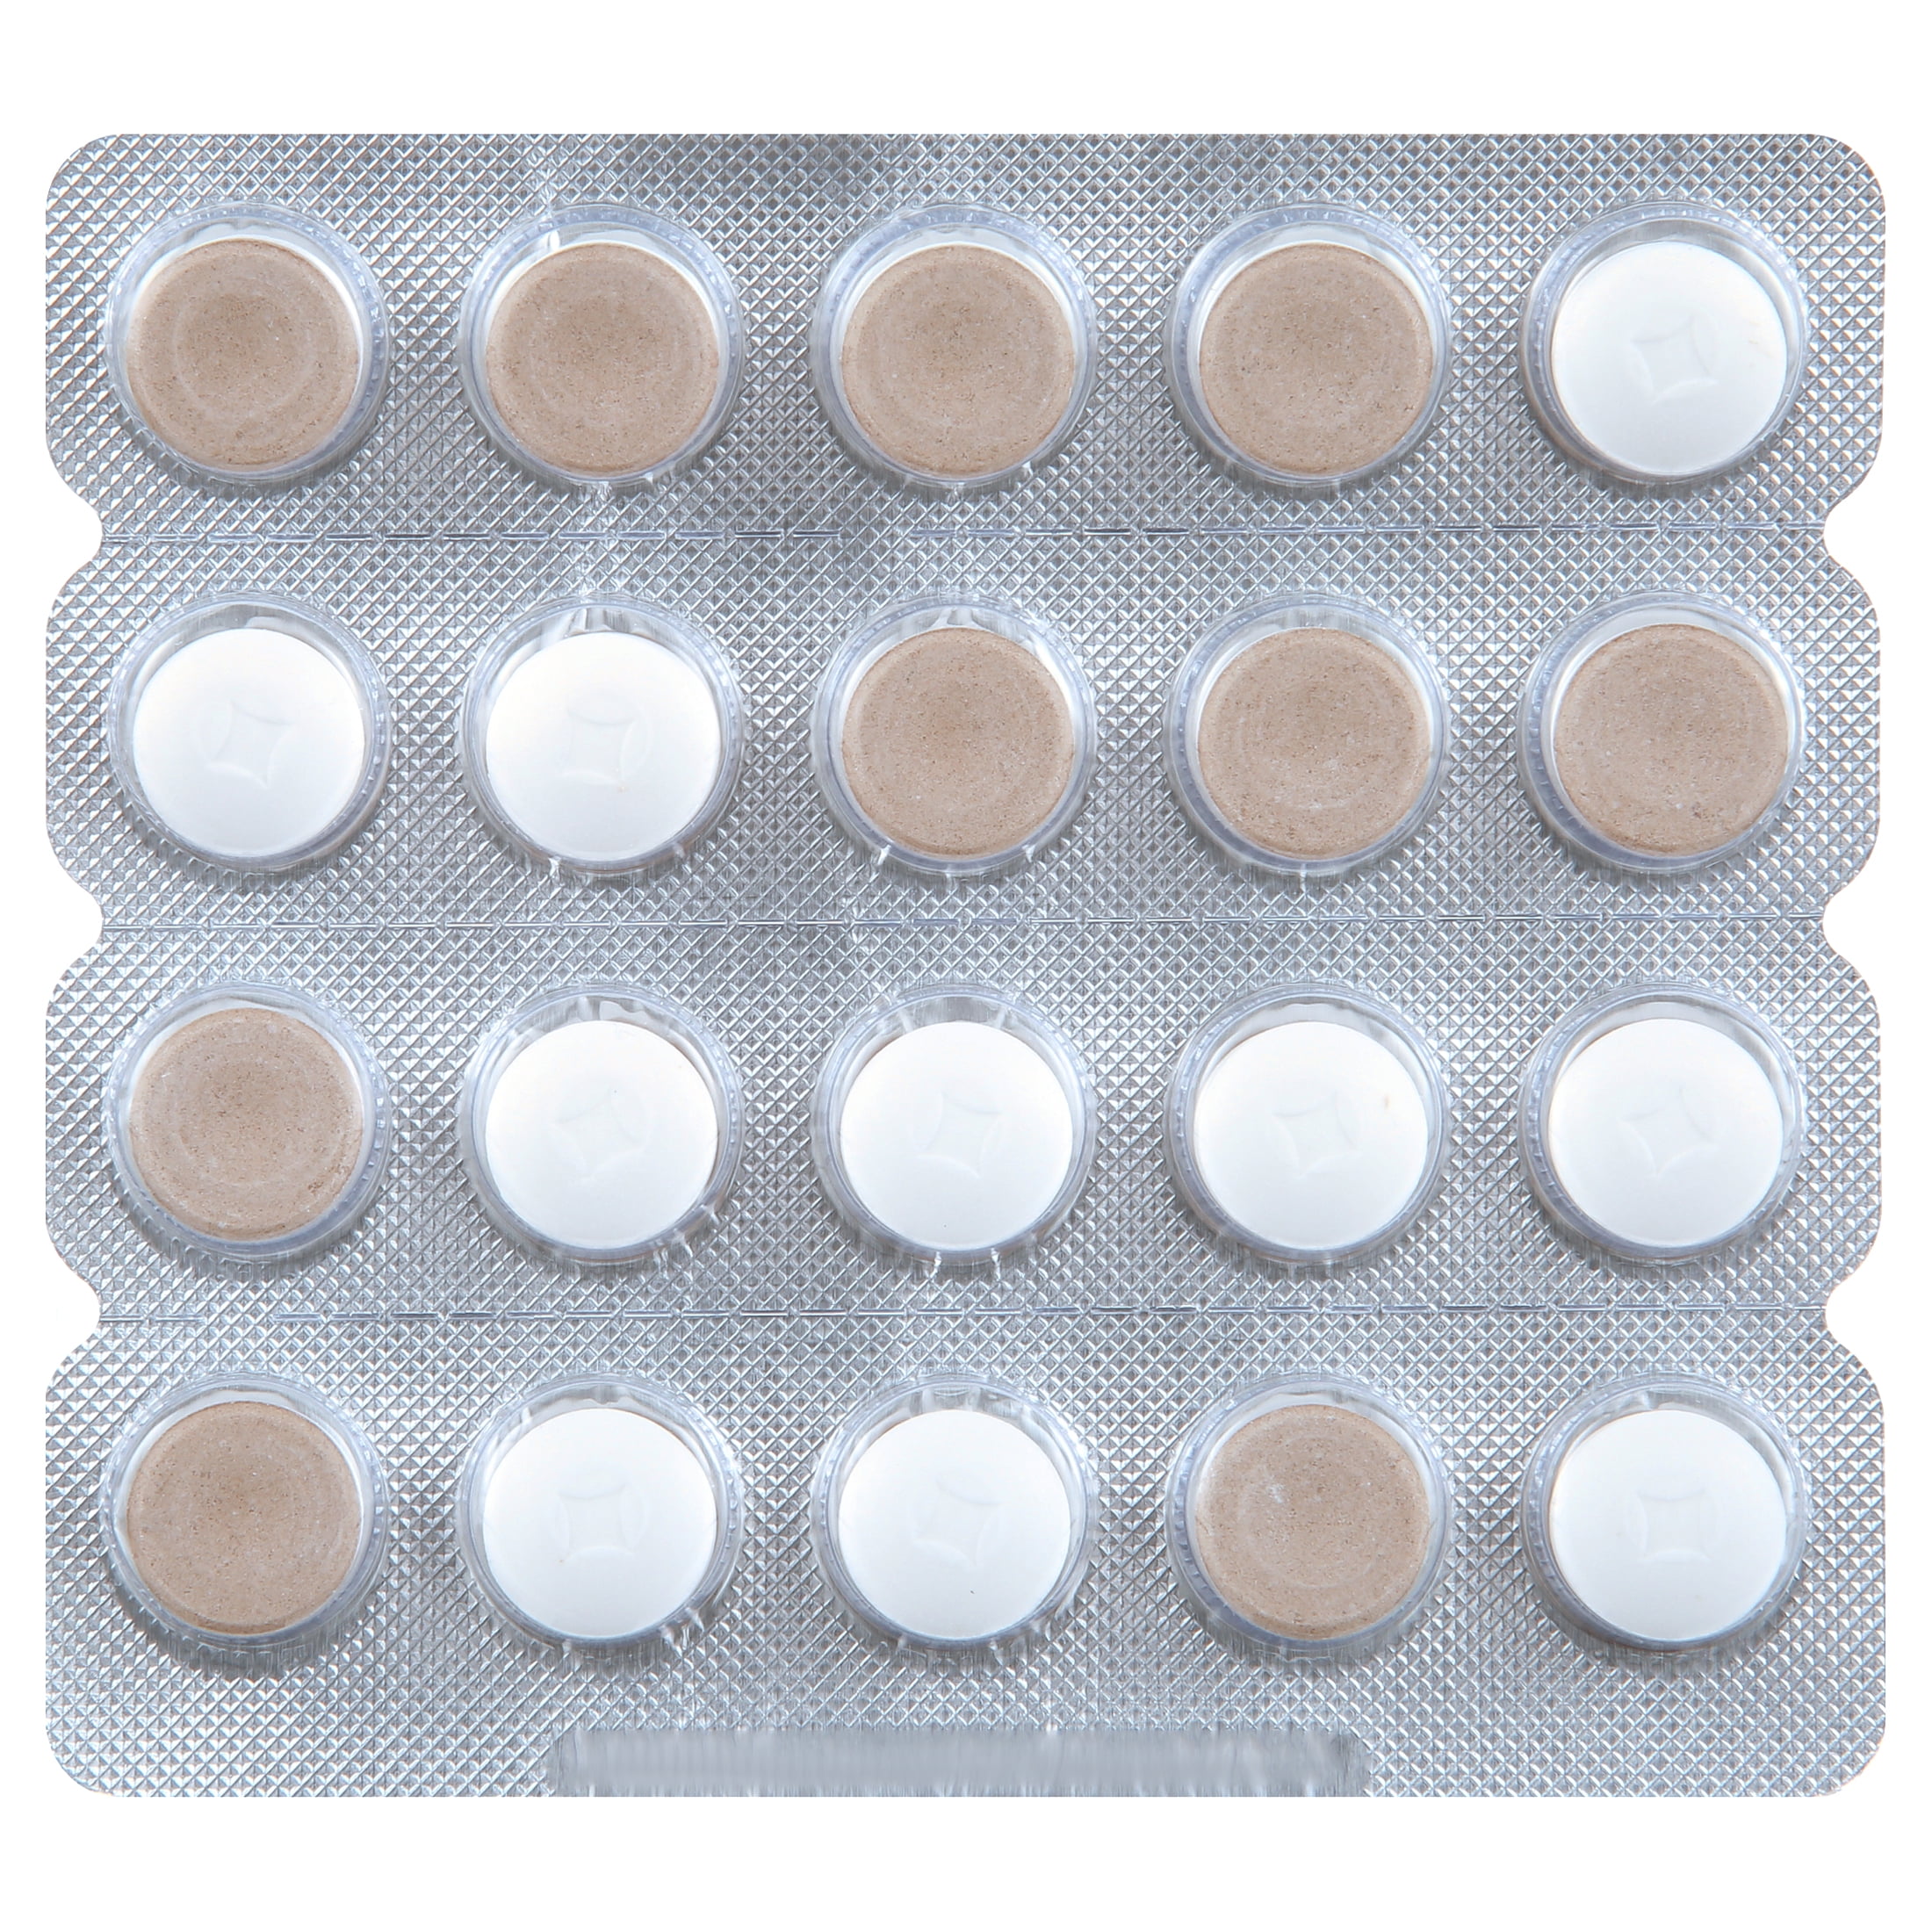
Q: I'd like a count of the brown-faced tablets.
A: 10